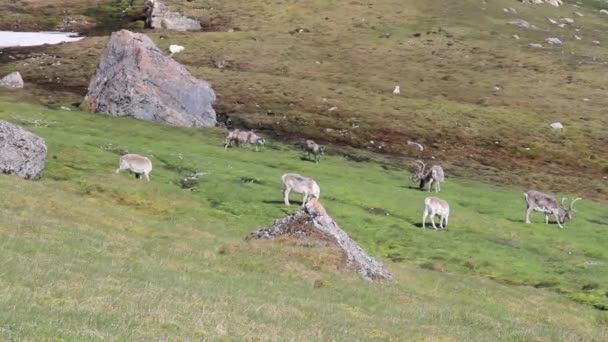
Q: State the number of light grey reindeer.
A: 3